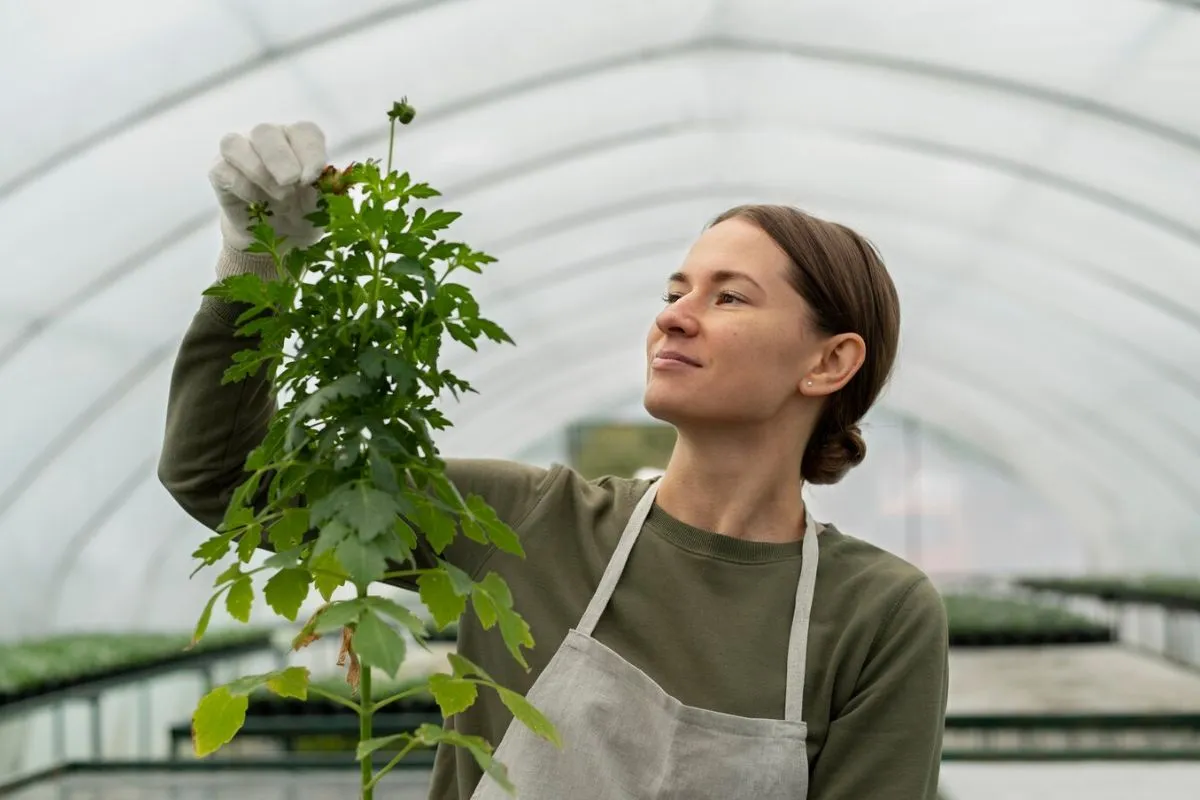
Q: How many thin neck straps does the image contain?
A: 2